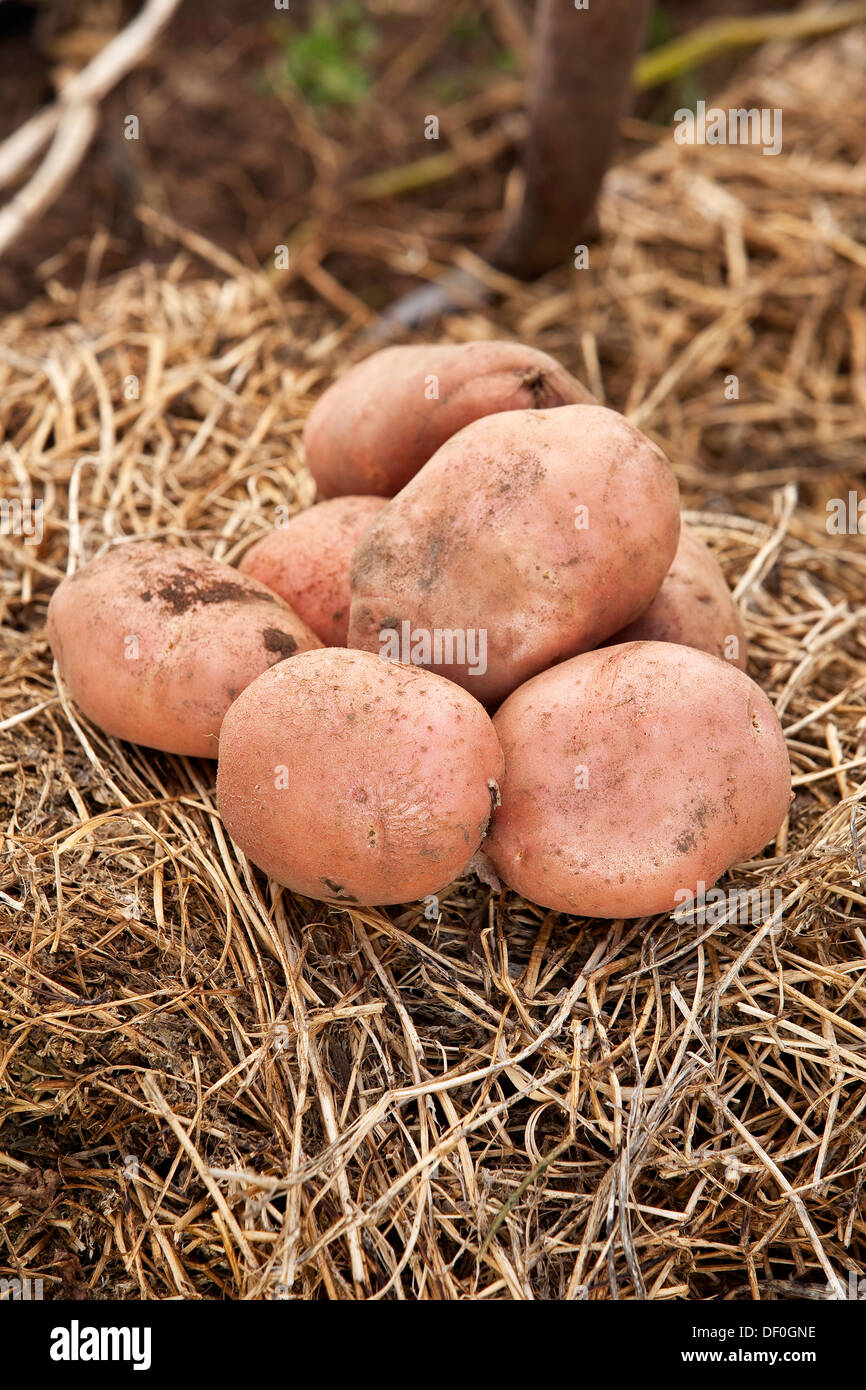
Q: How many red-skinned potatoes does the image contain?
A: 7